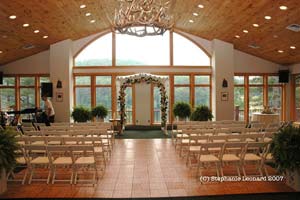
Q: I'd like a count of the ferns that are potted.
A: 6